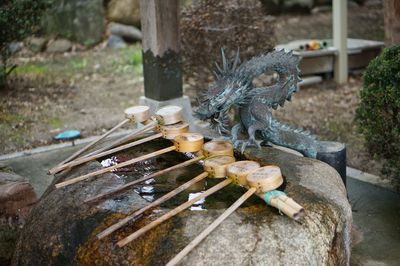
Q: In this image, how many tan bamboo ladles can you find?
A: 8